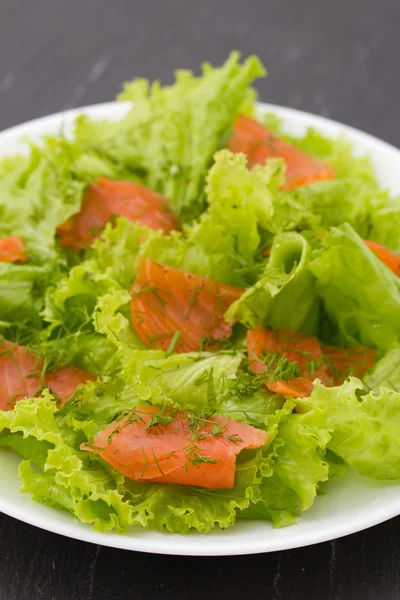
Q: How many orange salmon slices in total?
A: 8